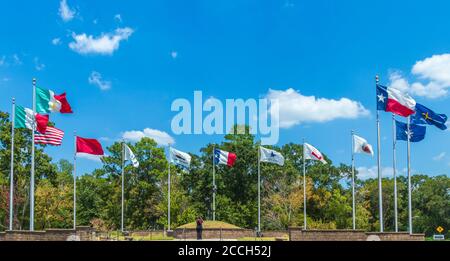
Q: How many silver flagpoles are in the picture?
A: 12